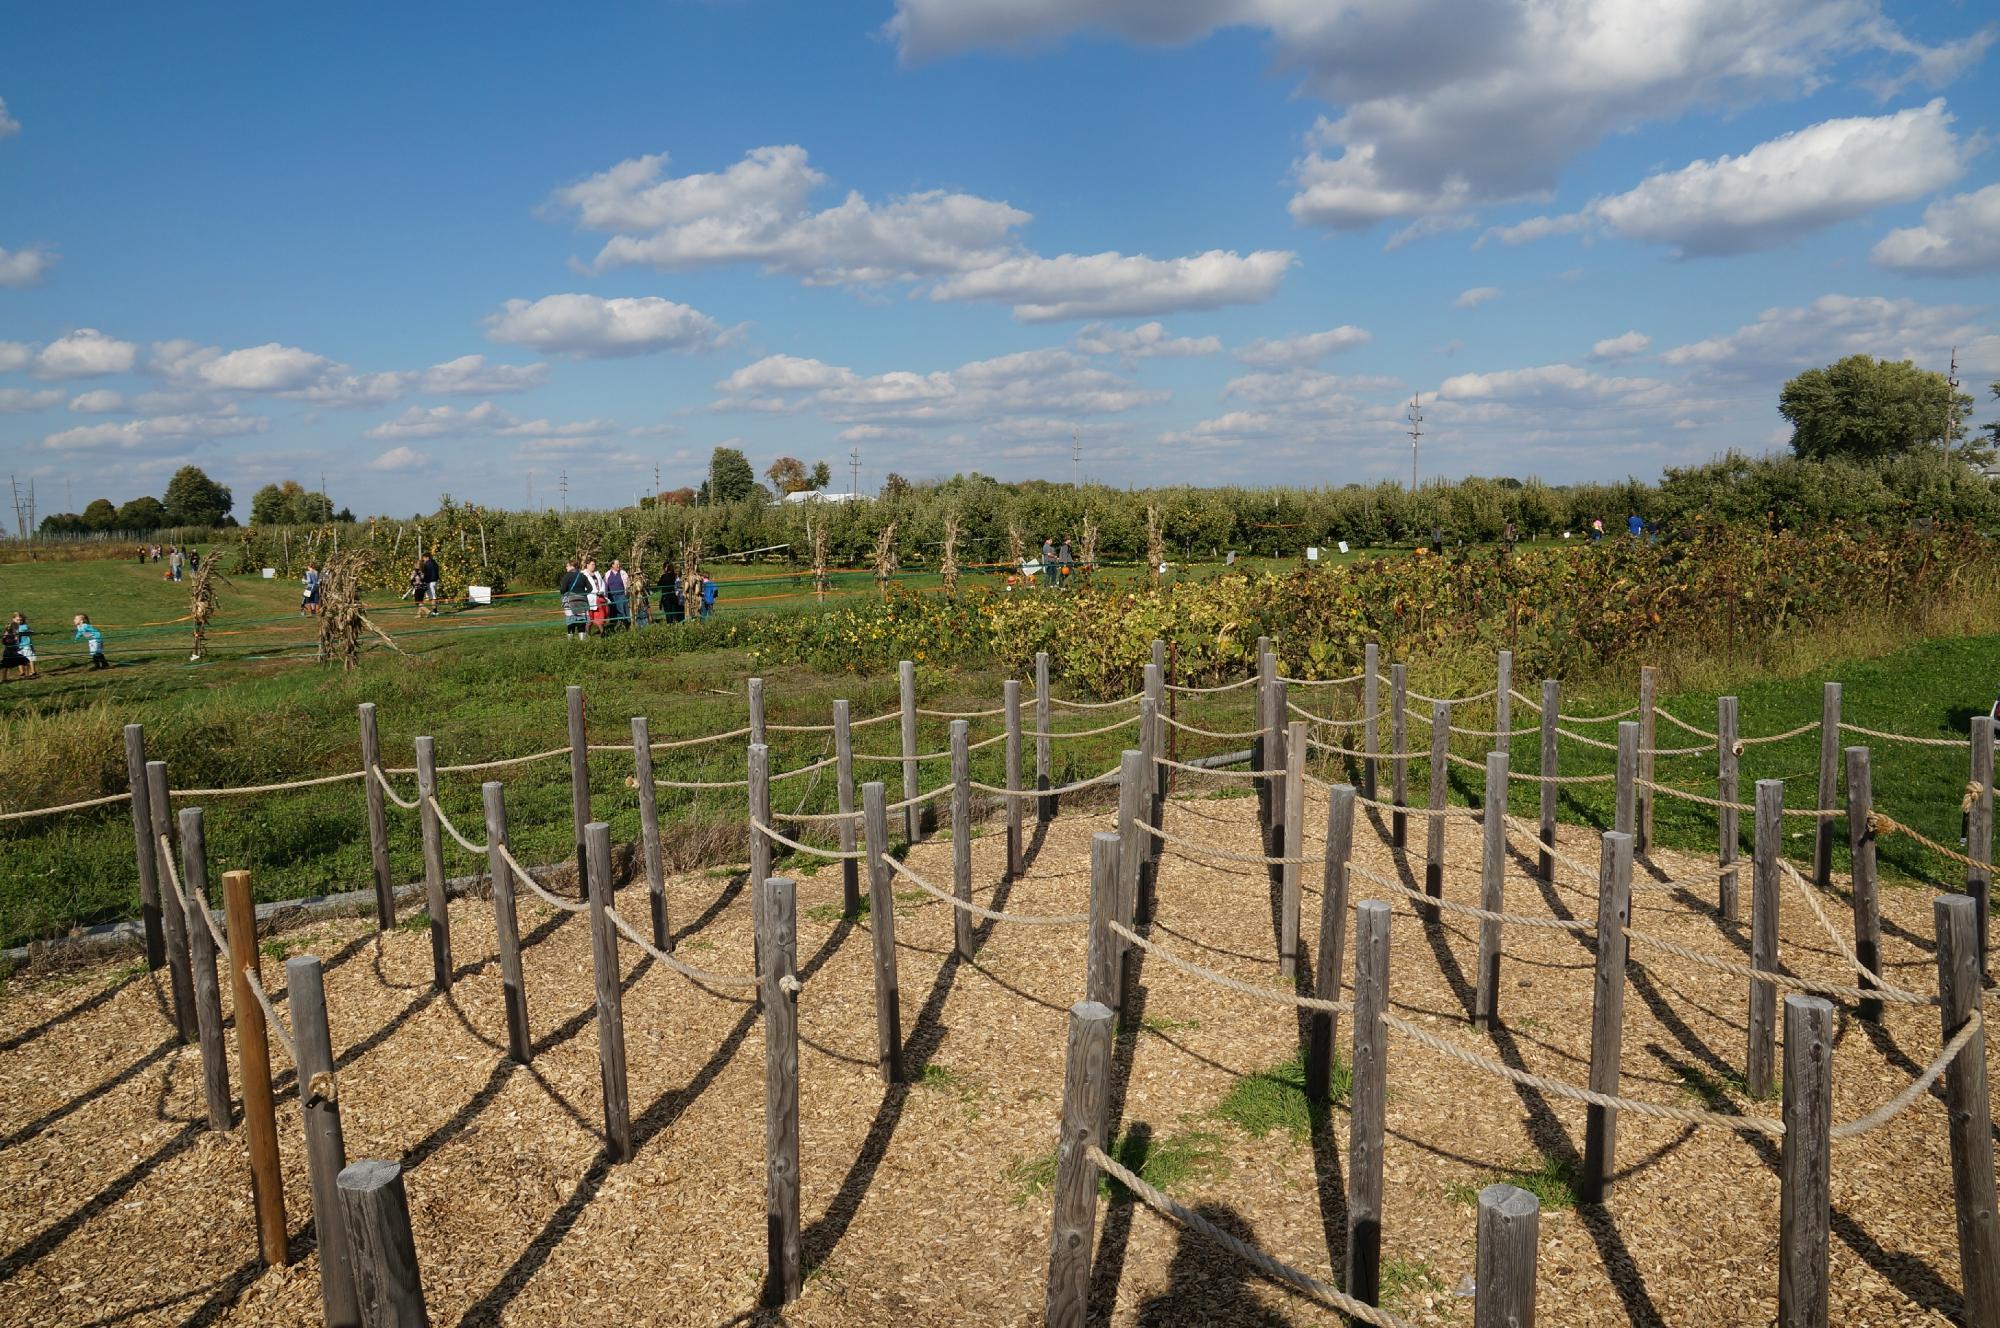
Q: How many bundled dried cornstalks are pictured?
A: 11